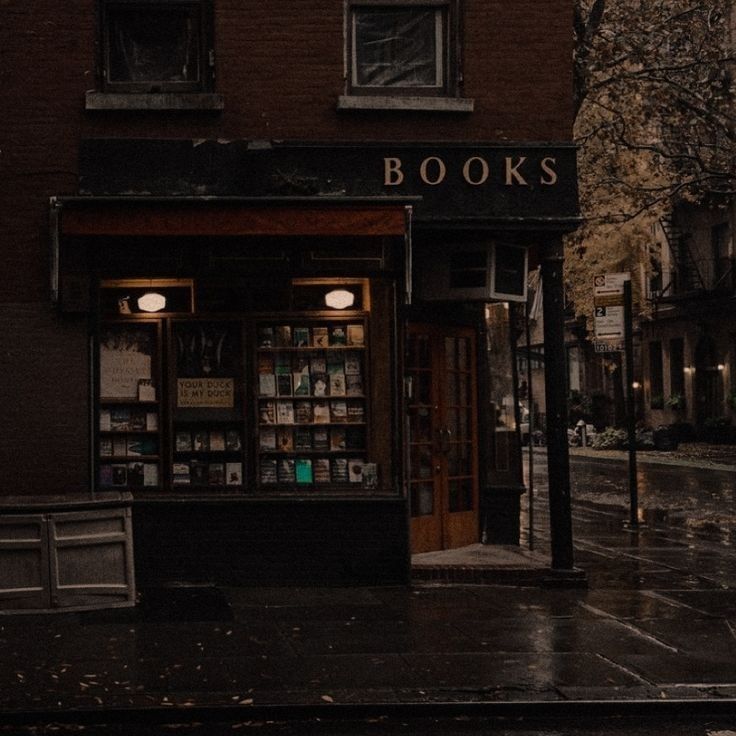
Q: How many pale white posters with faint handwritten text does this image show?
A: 1